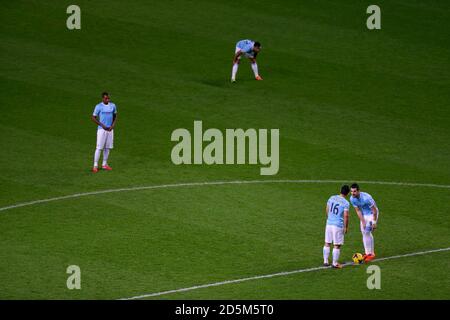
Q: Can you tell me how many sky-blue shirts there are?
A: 4